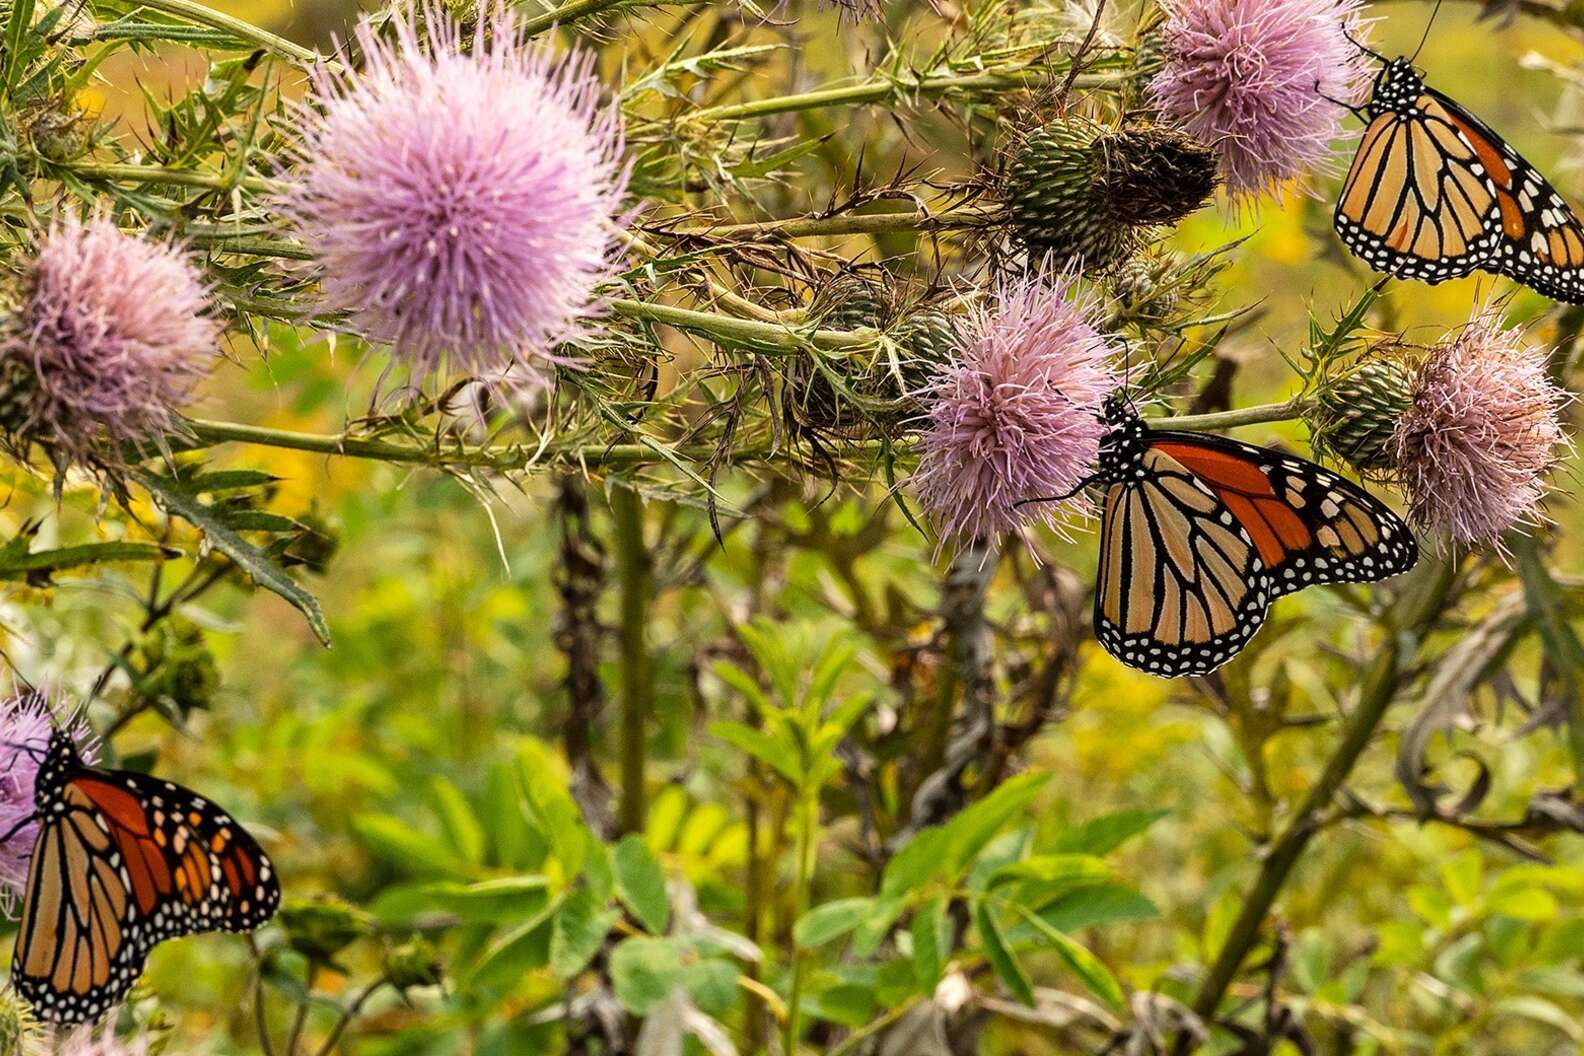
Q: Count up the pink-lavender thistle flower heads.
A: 6